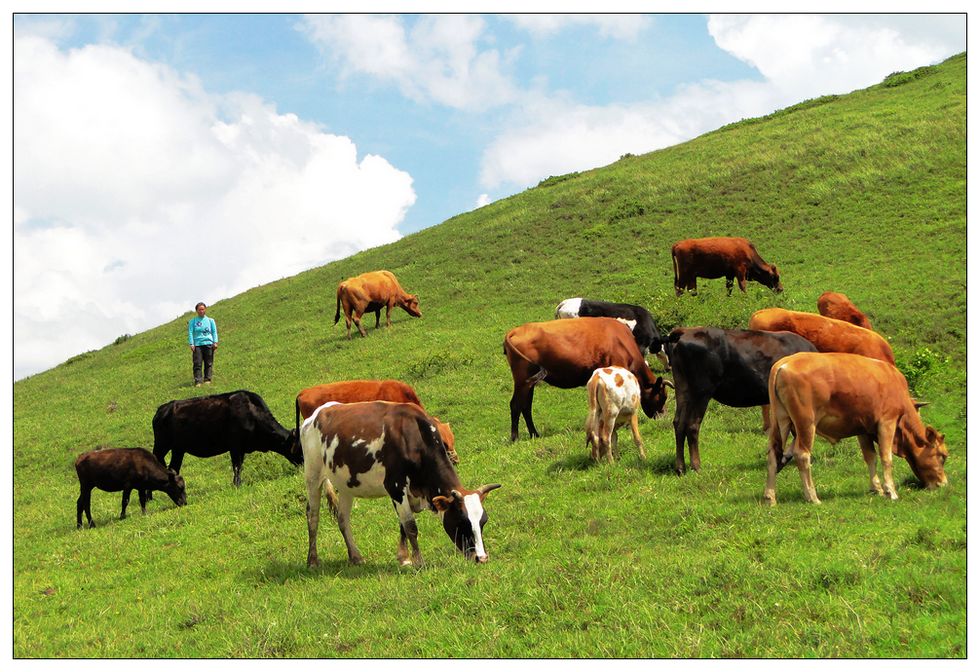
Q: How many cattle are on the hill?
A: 13